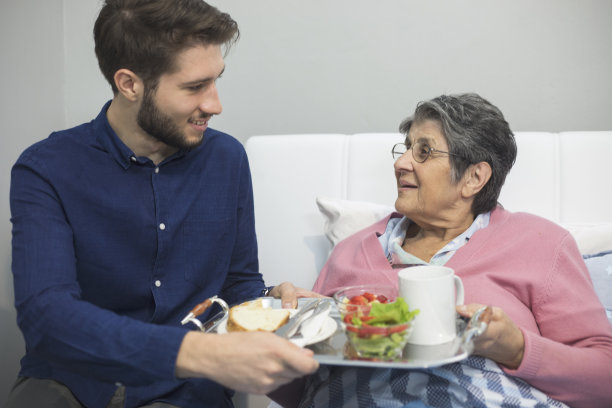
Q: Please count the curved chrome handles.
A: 2